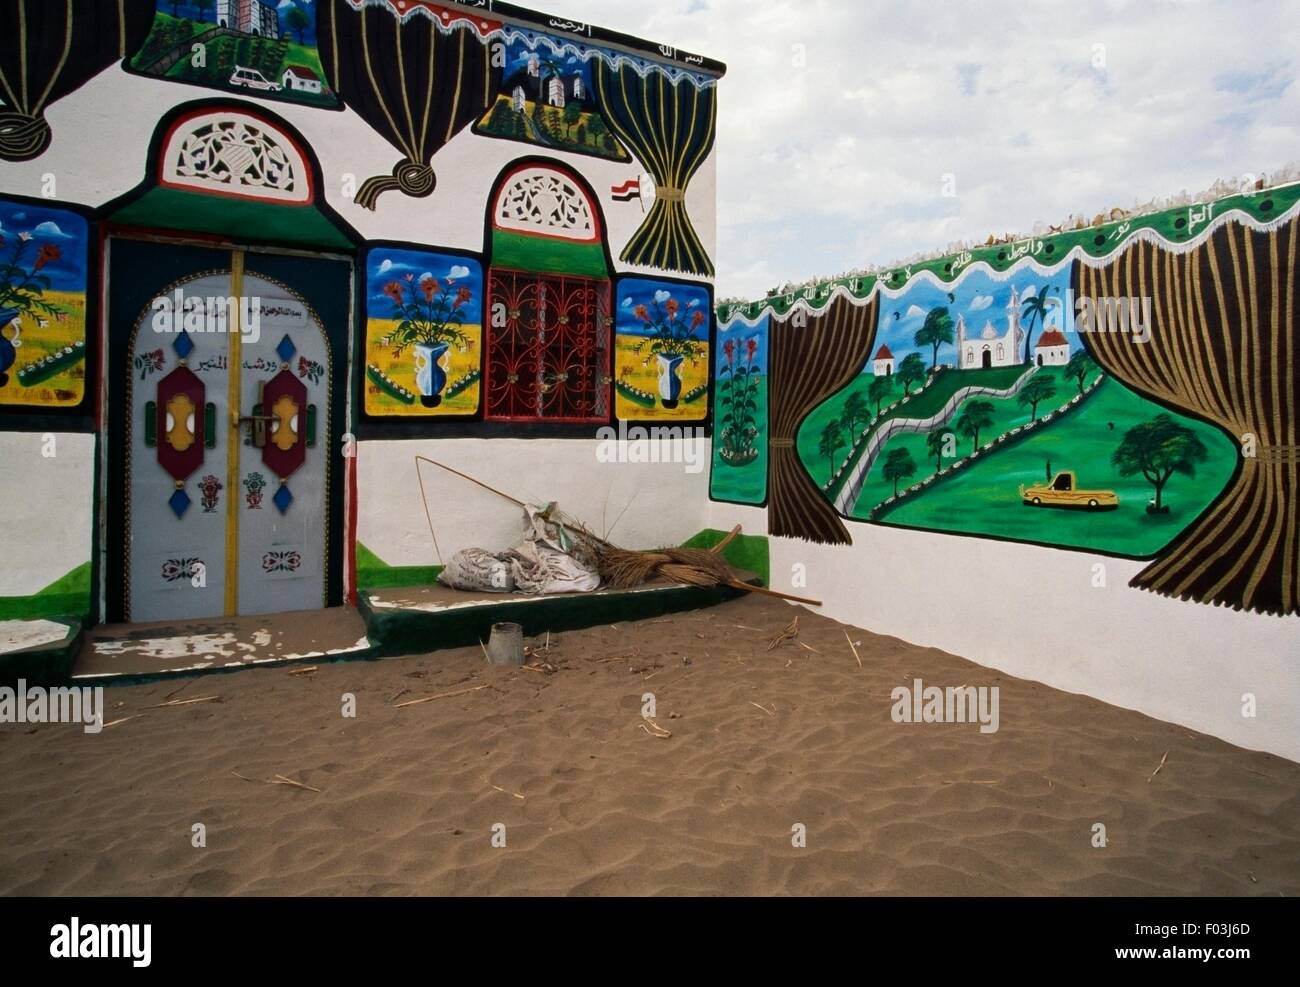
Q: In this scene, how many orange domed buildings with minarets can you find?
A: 0